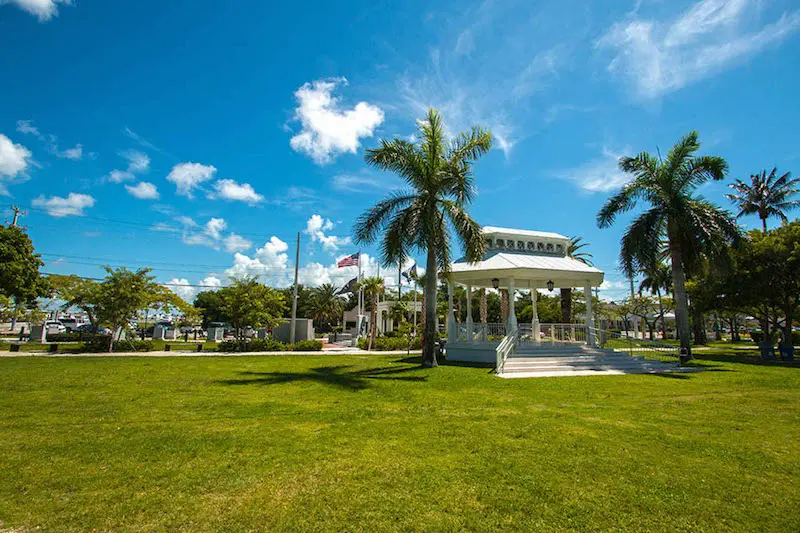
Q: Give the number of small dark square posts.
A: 4